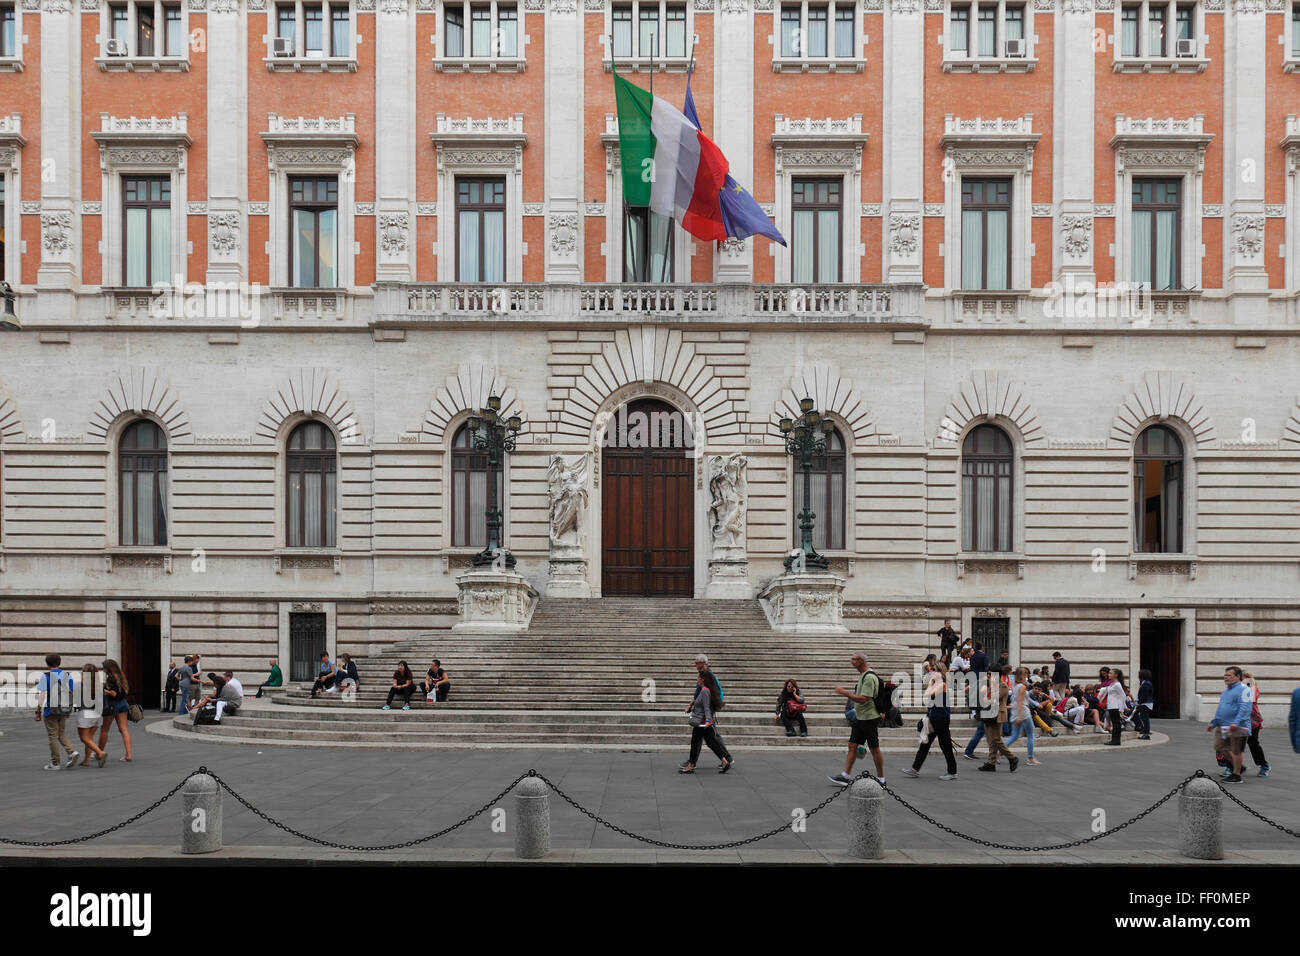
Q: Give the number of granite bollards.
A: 4